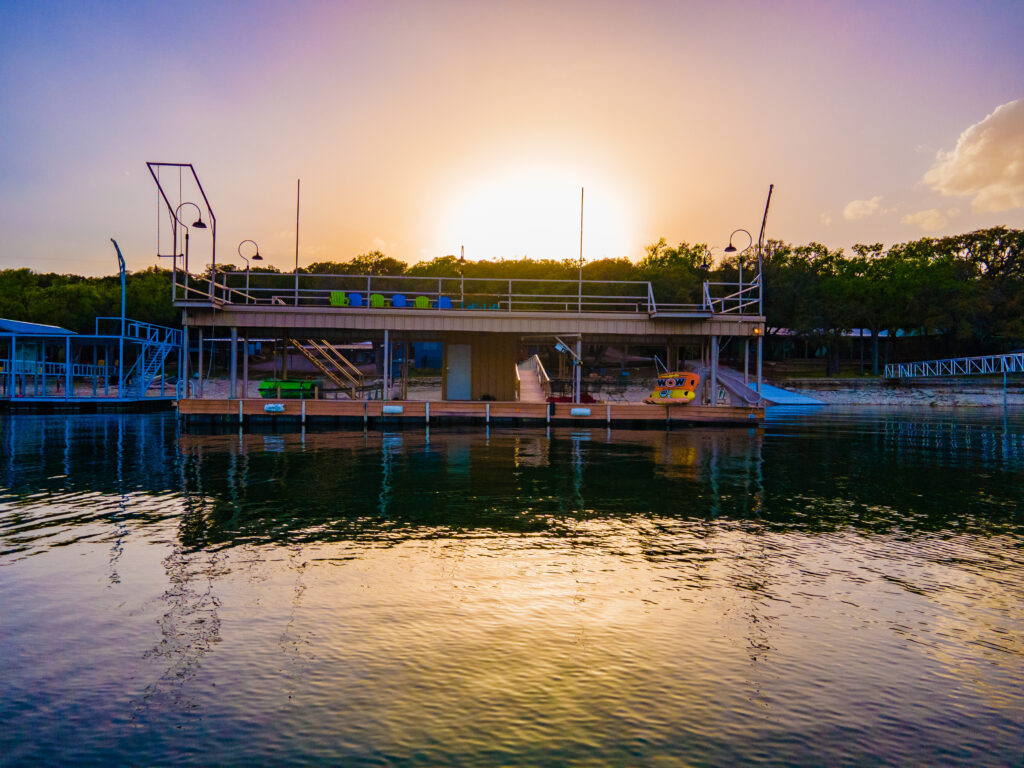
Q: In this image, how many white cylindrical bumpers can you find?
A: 3